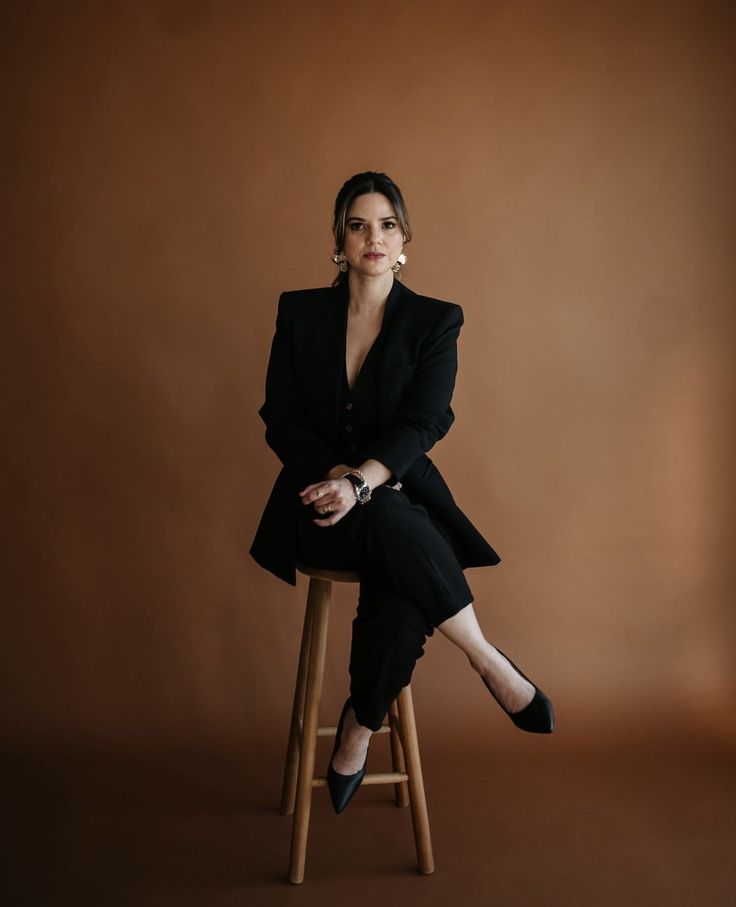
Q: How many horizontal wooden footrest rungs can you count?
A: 2